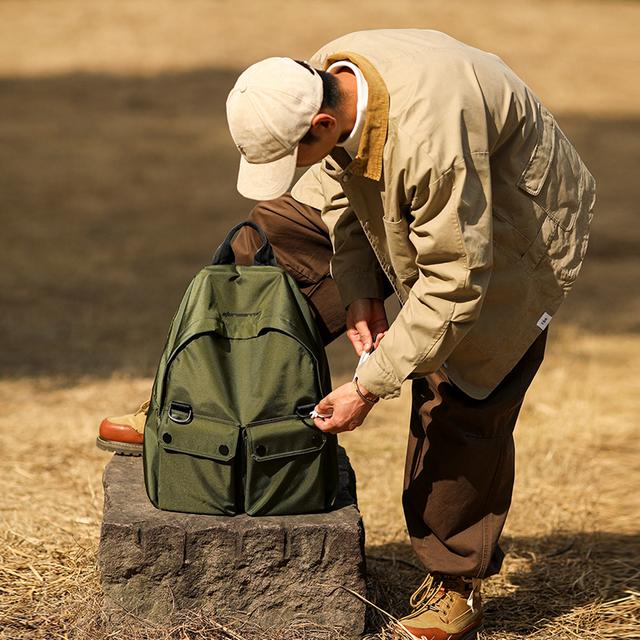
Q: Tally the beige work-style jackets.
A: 1